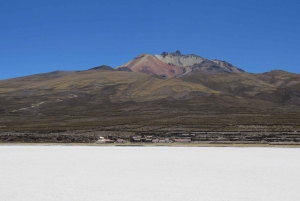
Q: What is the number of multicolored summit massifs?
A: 1